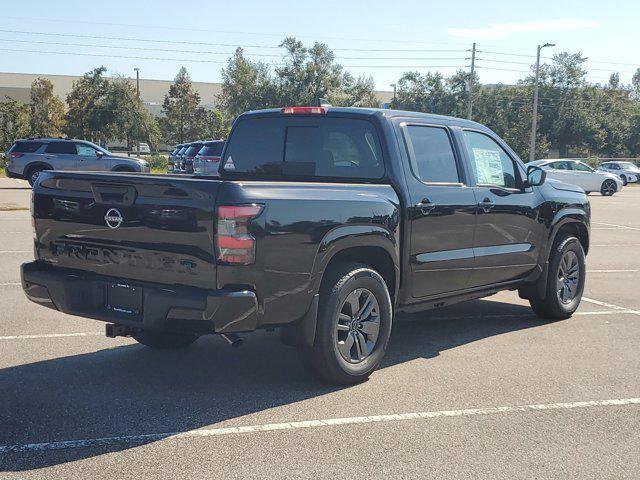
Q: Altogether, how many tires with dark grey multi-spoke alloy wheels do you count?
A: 2